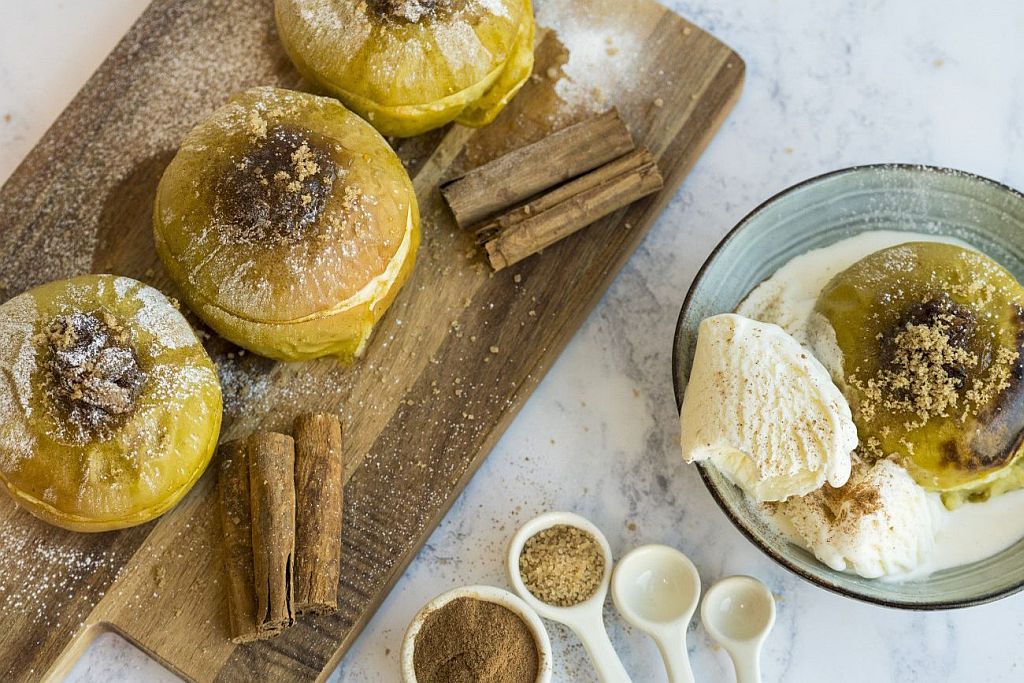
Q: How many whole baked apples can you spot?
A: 4